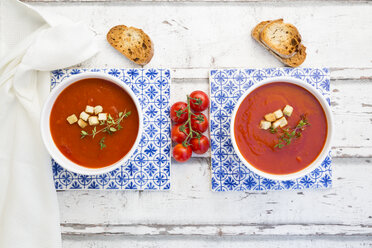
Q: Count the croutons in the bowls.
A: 13